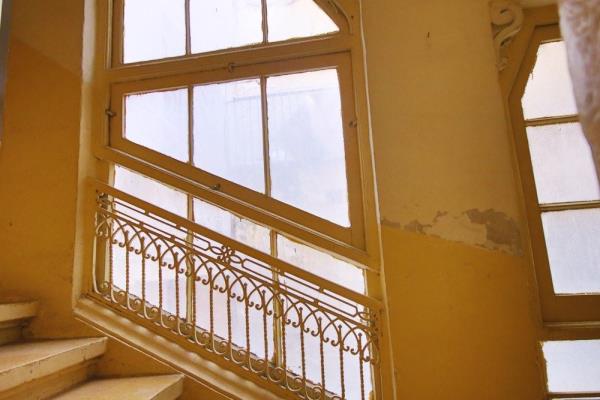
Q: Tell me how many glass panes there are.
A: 13